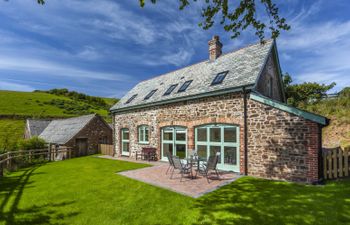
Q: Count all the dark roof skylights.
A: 5